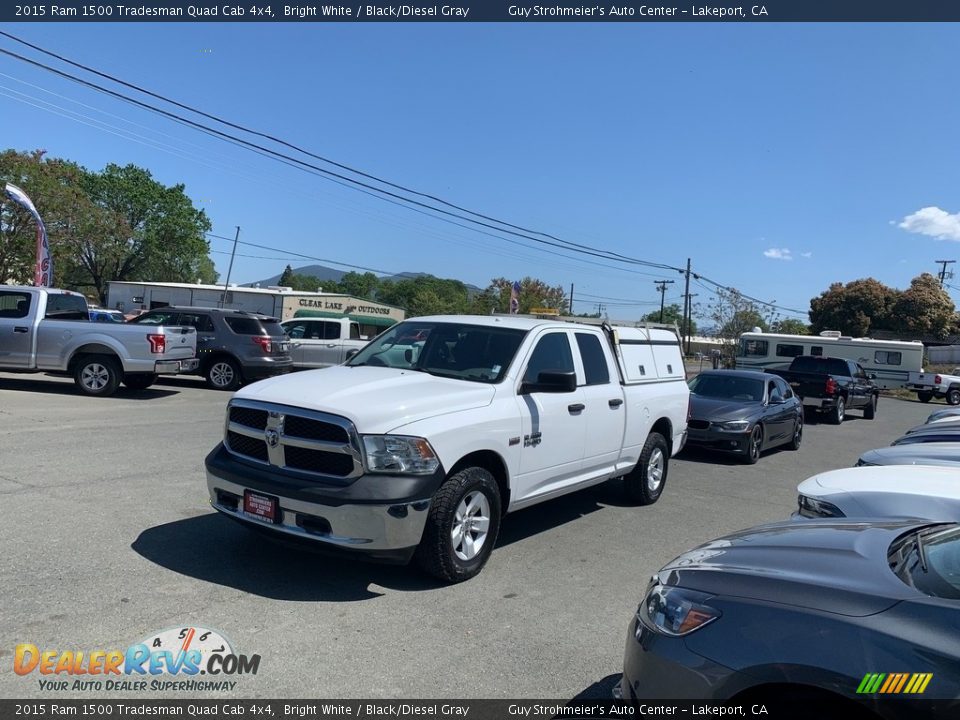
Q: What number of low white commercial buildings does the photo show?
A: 1